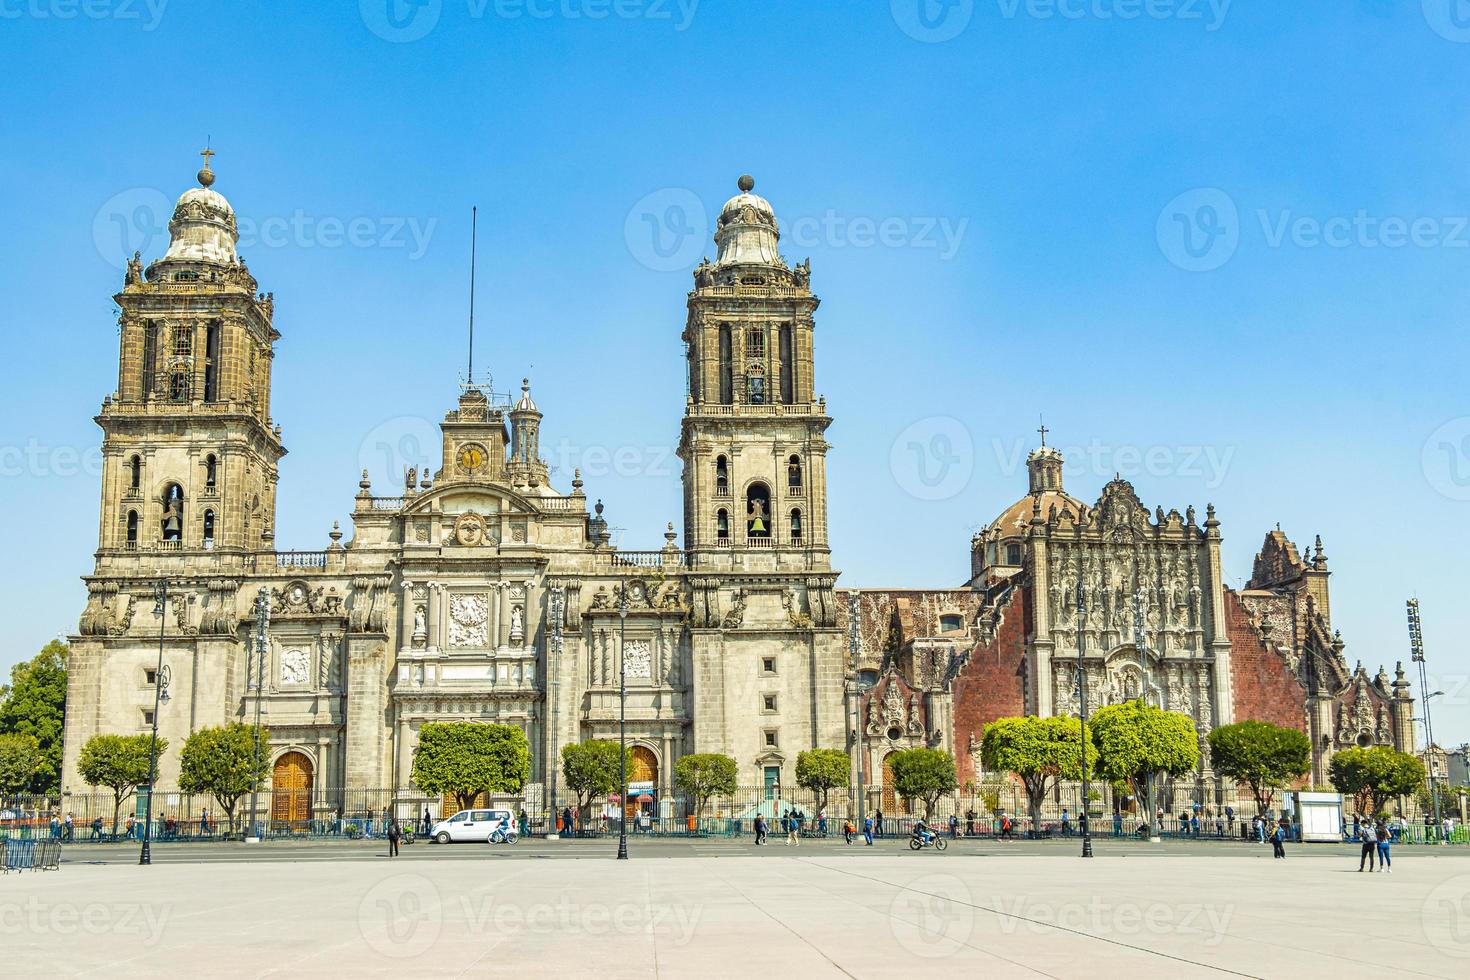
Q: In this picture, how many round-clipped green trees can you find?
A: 11